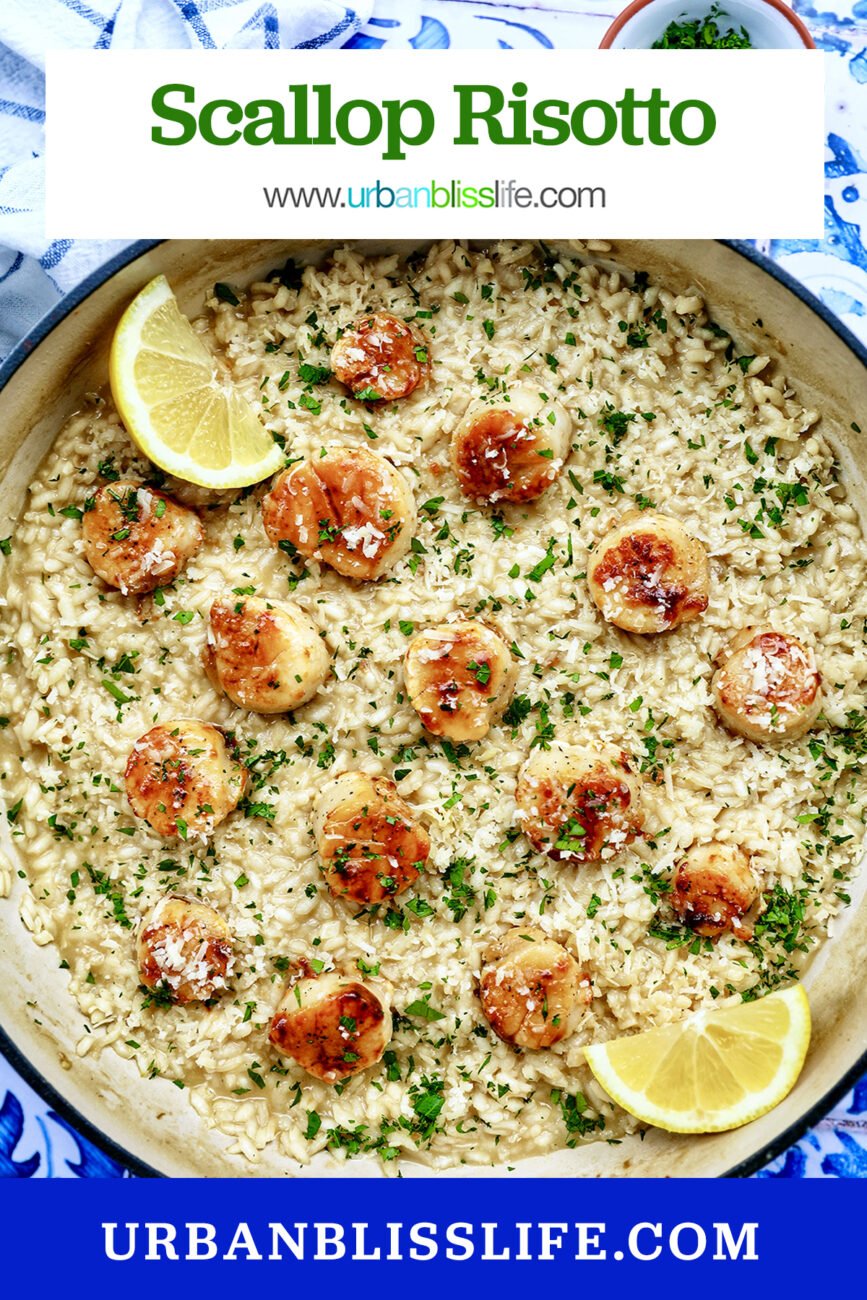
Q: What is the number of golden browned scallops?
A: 15